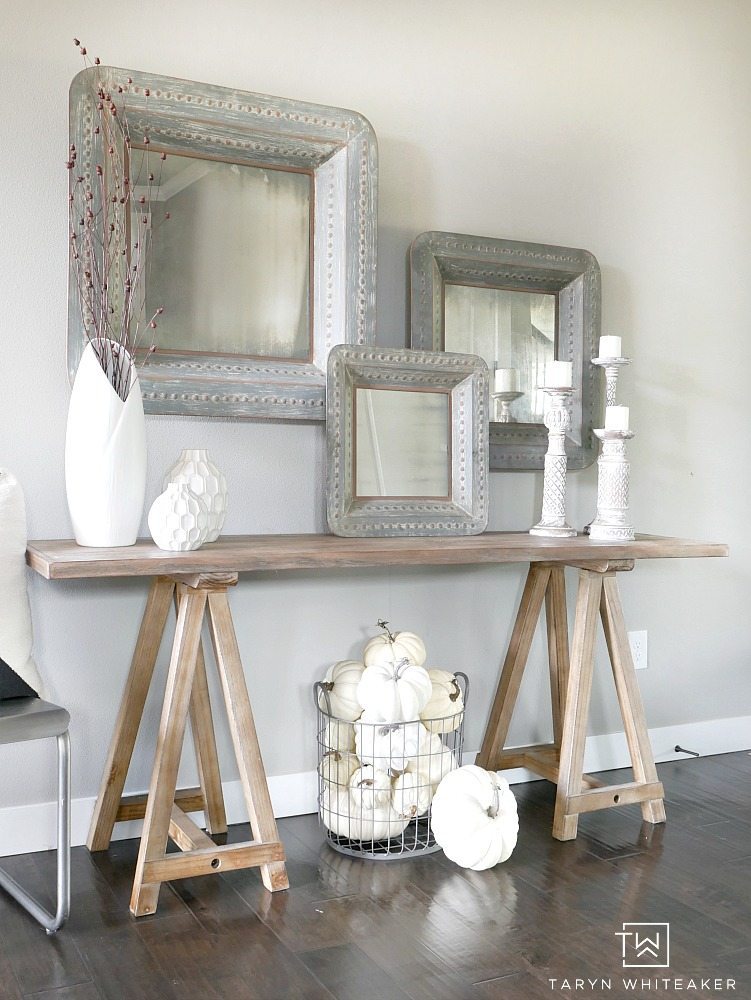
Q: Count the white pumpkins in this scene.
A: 12